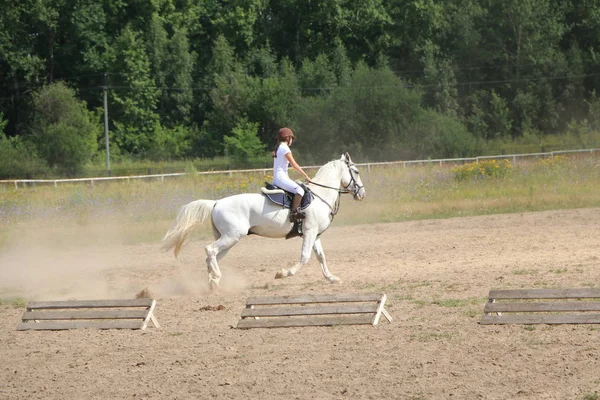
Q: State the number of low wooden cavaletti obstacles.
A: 3